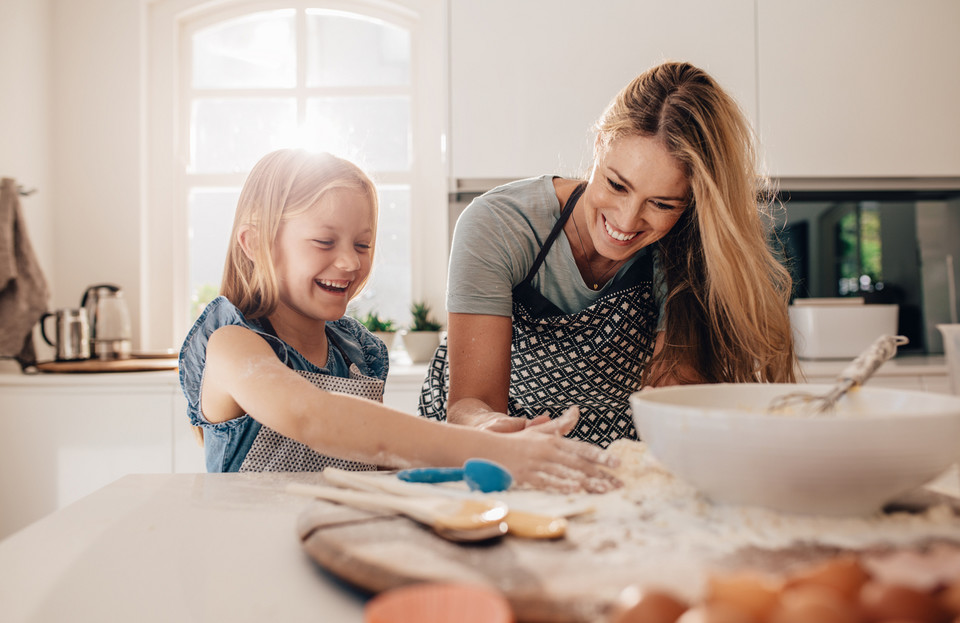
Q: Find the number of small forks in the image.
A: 0